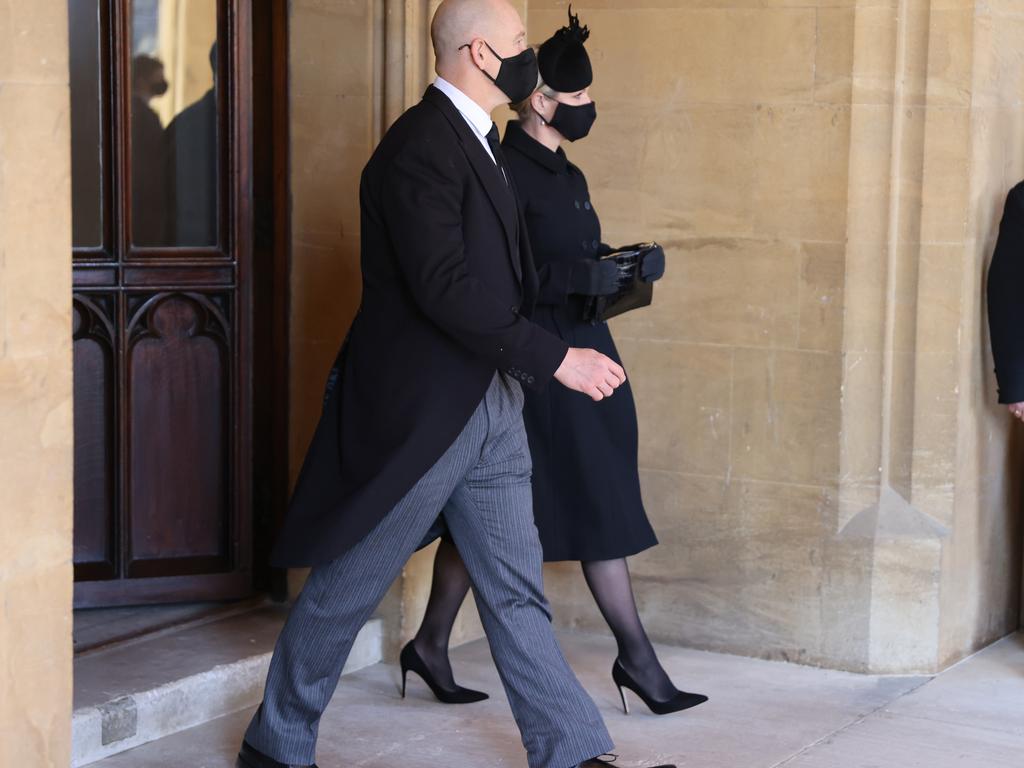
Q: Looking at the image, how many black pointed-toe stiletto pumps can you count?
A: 2